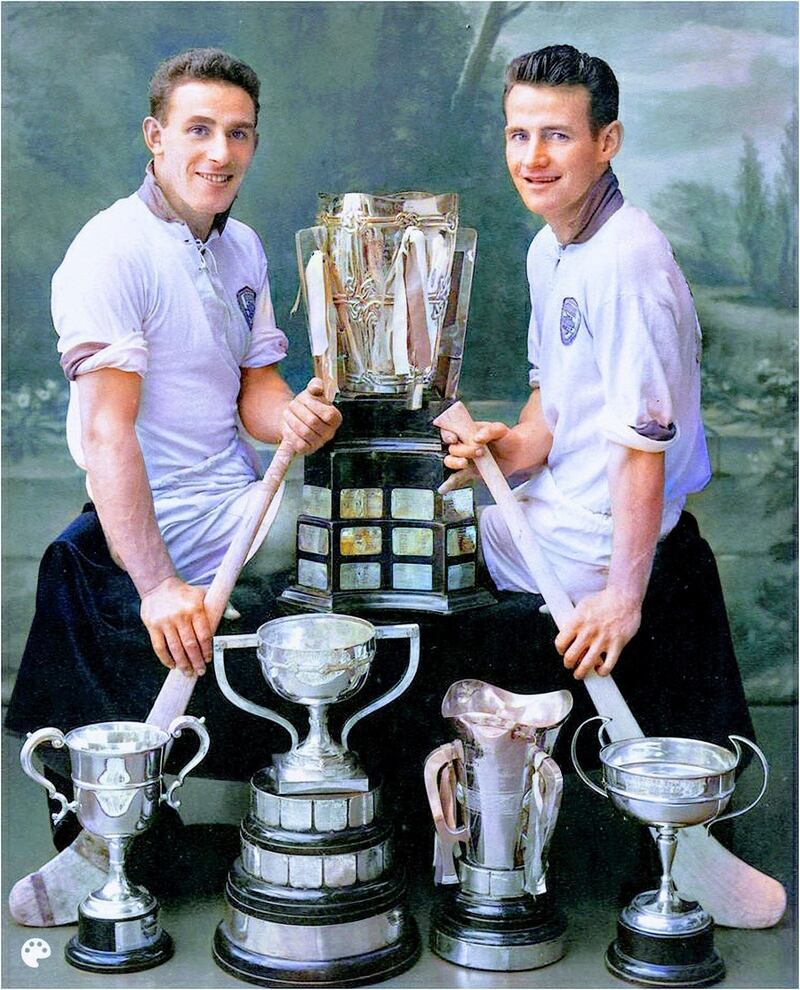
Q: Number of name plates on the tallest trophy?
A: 12